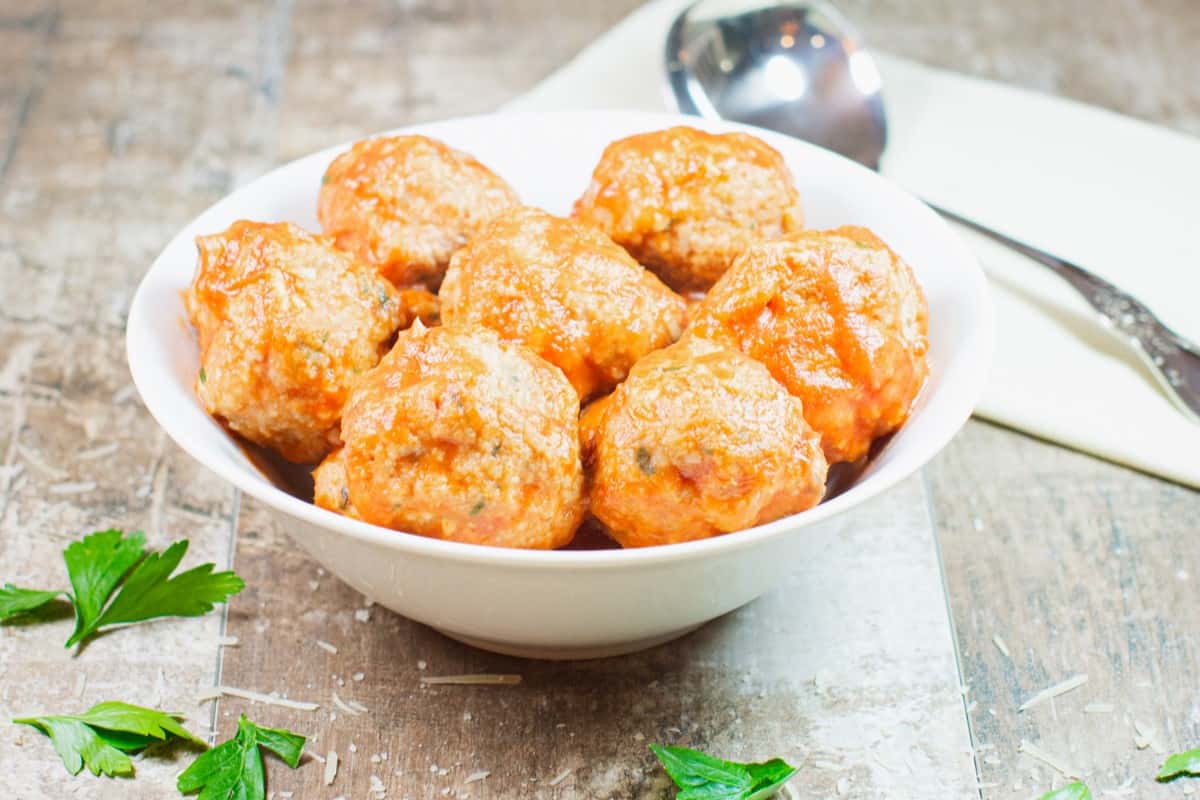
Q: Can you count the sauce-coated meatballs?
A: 7